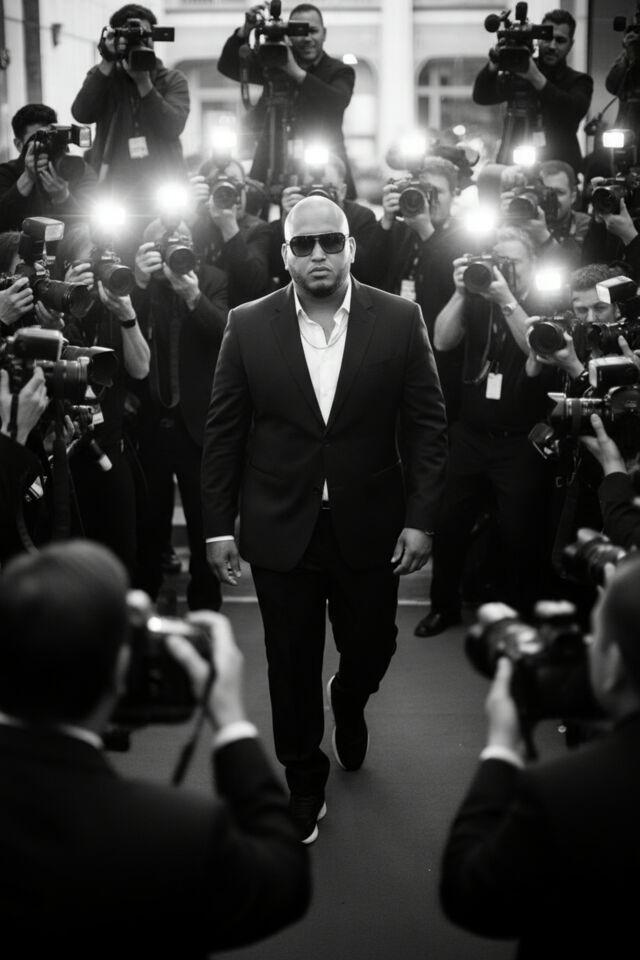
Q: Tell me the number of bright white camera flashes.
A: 9